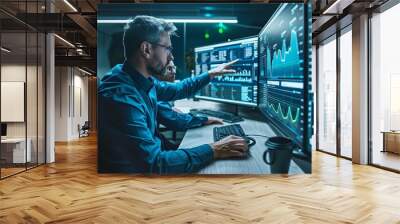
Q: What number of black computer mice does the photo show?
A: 1